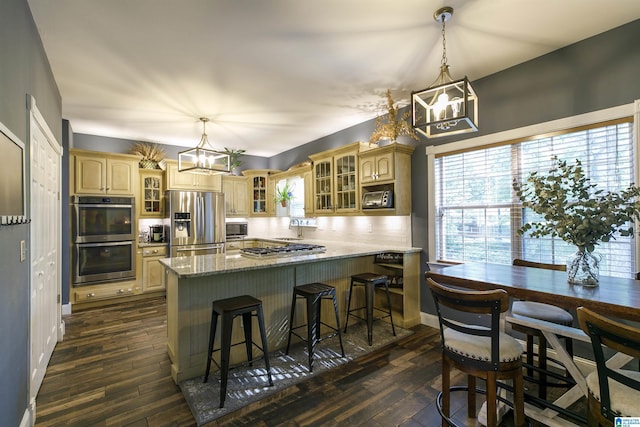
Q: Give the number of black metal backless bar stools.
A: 3